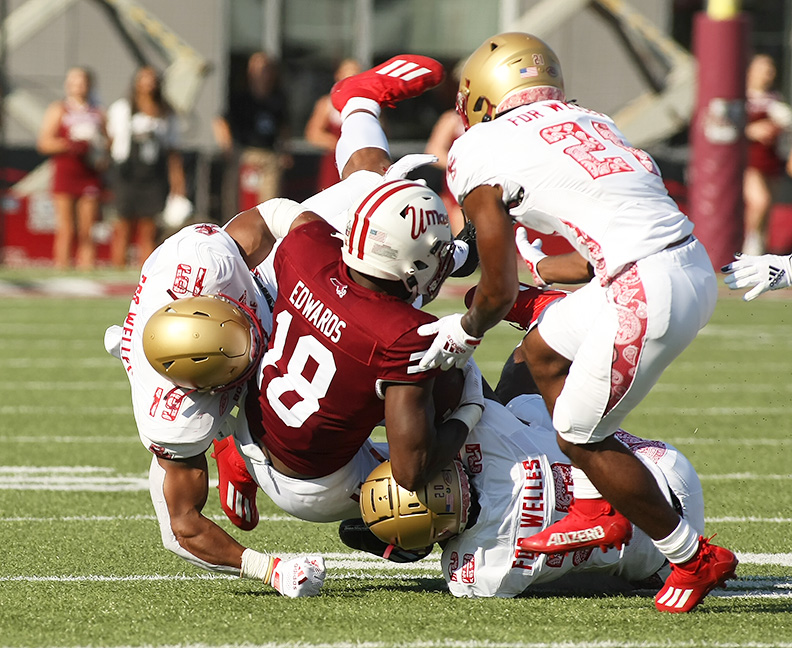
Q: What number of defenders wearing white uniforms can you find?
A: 3